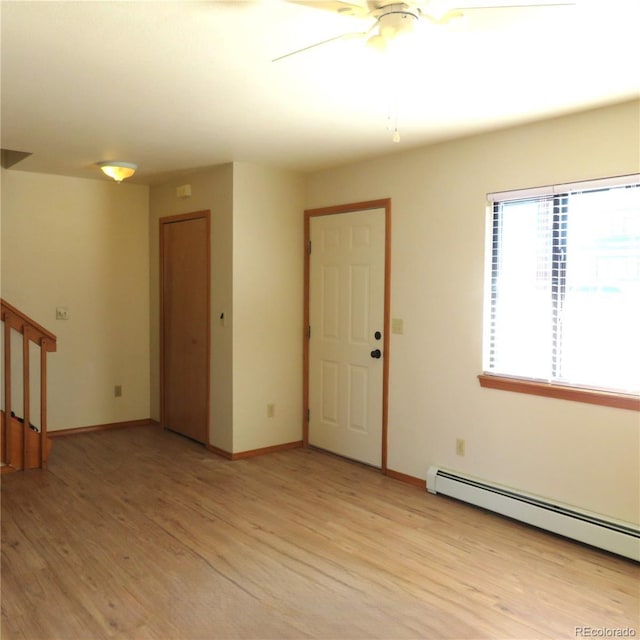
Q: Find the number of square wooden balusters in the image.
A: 3